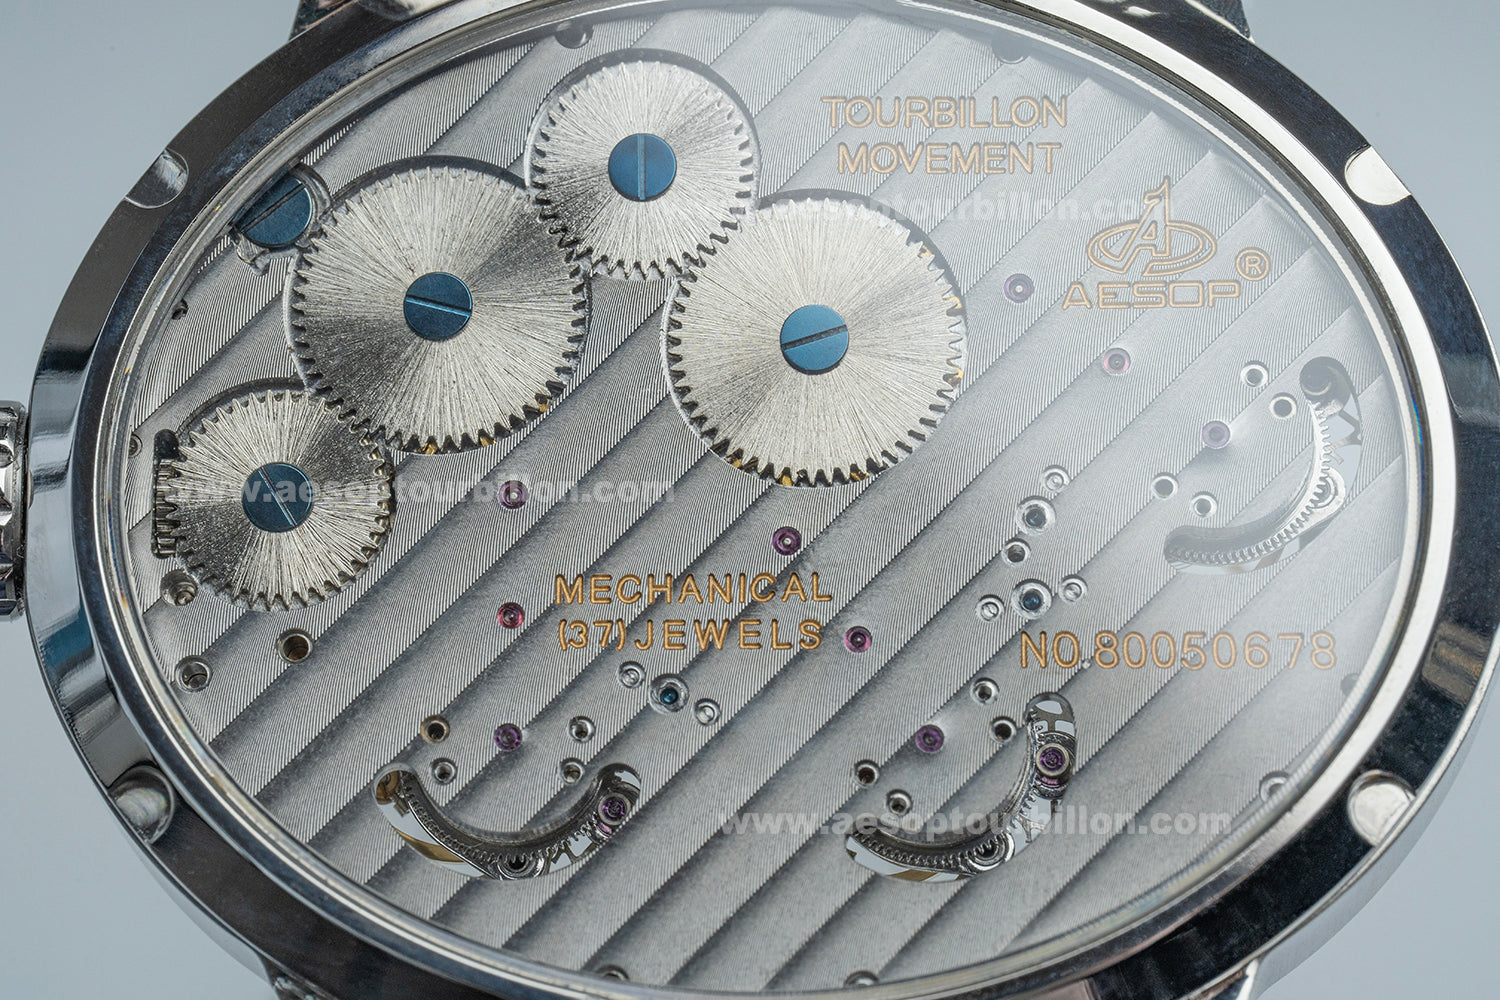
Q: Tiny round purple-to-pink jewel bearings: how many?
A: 11